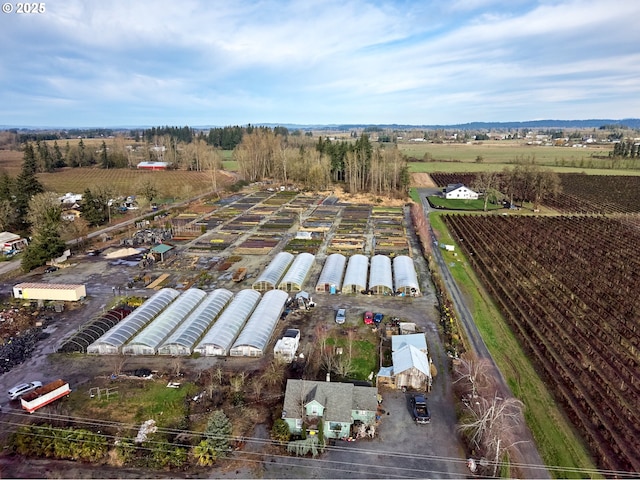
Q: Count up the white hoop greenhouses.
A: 11